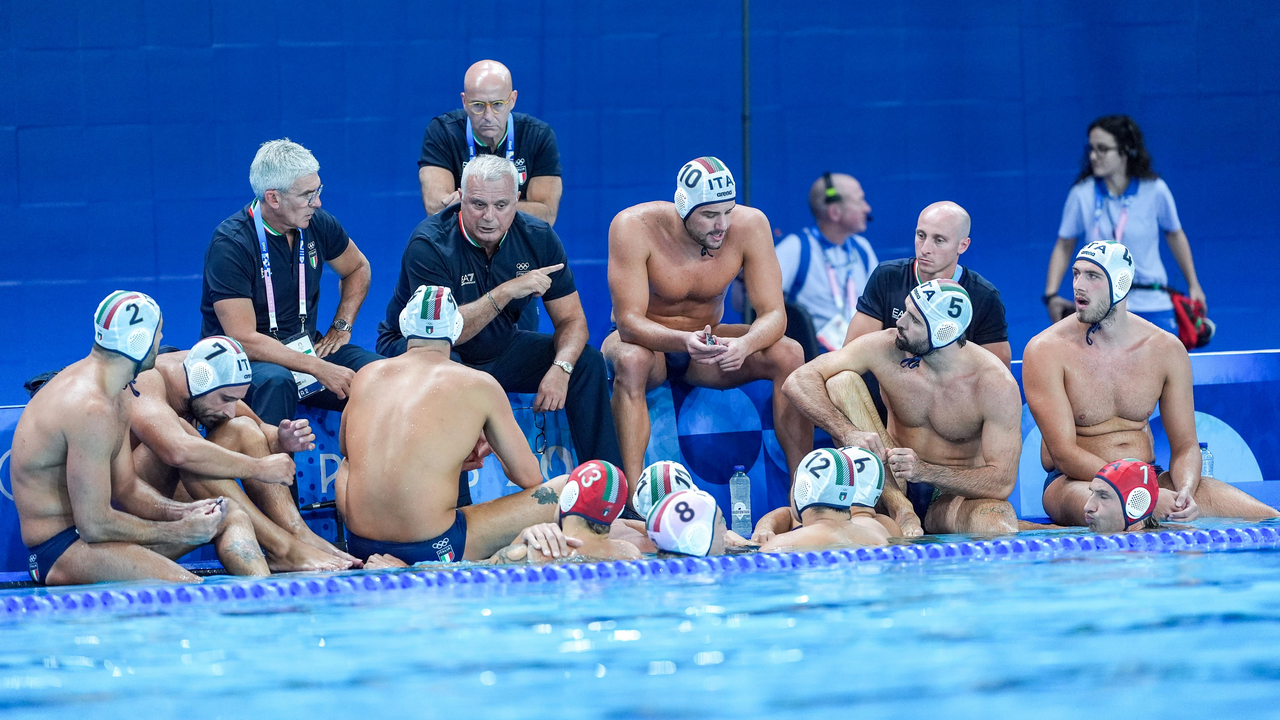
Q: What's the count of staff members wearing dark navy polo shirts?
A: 4